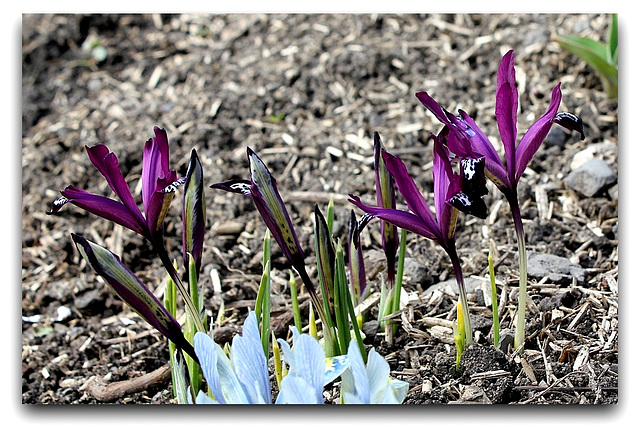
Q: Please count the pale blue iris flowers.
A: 3